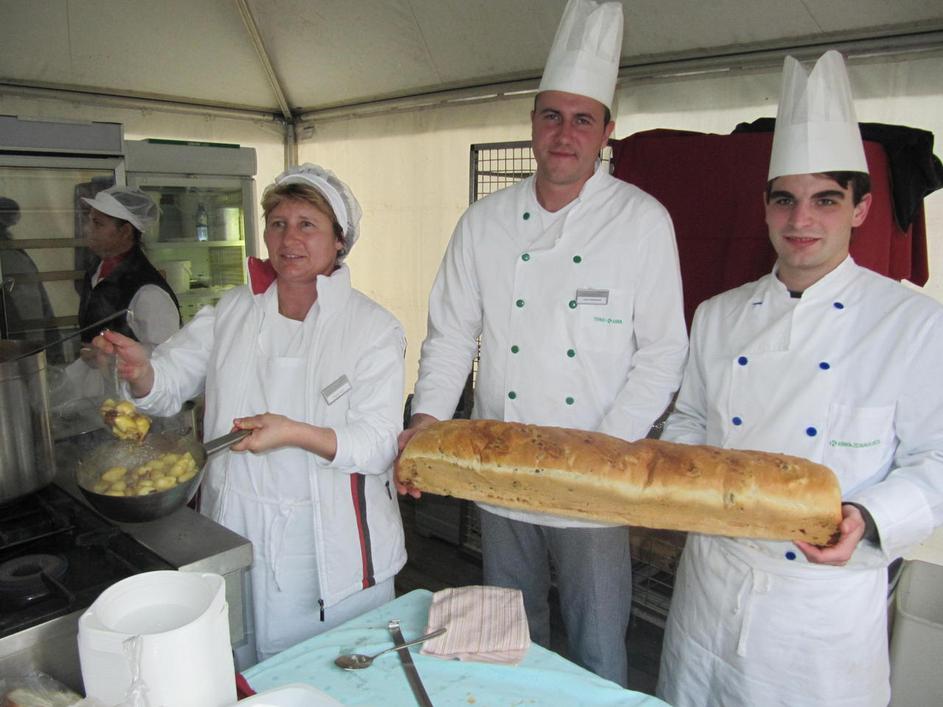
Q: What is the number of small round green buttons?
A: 9